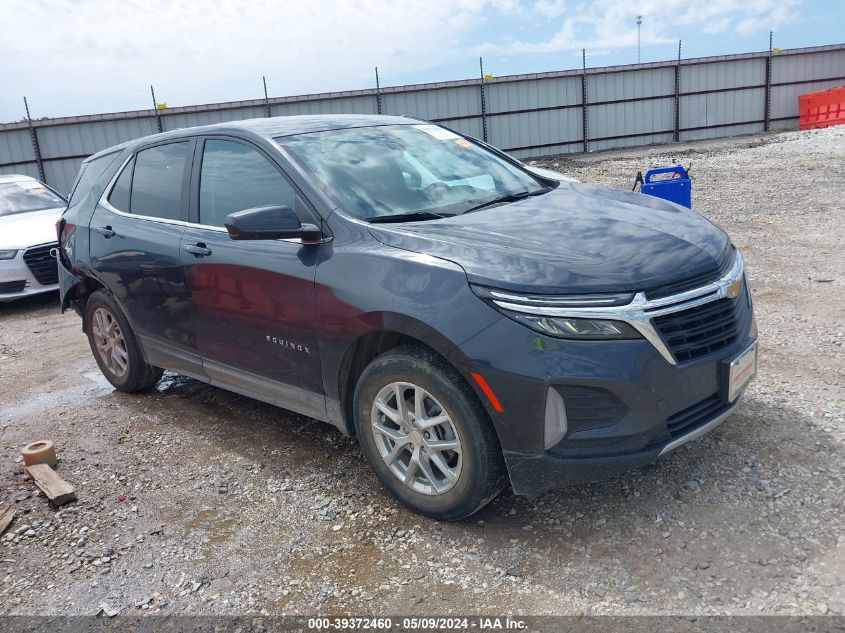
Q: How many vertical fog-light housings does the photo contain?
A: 1